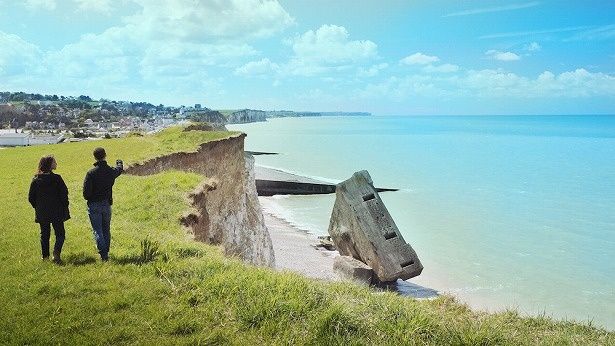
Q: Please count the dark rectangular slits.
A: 3